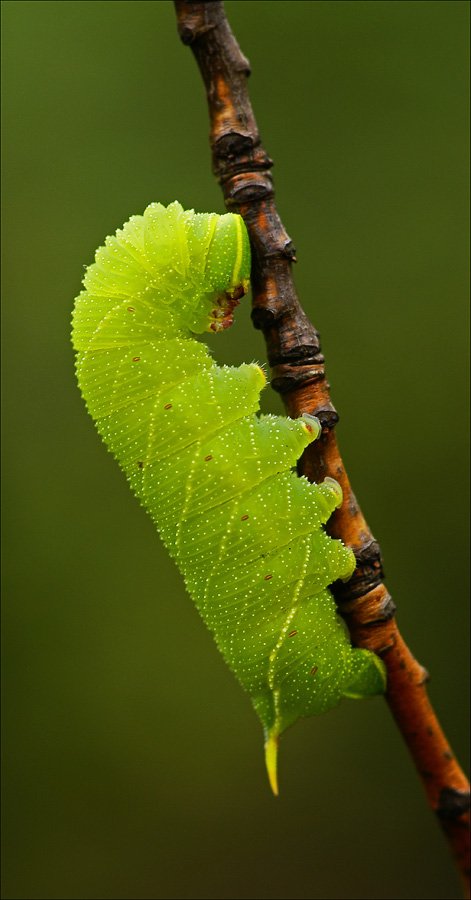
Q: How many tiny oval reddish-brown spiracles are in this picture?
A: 8